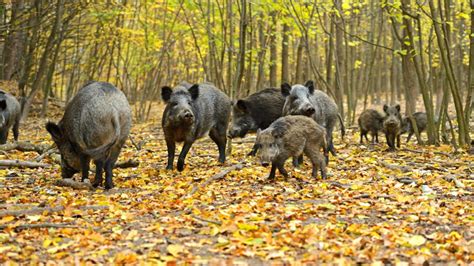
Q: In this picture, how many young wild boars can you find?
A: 4